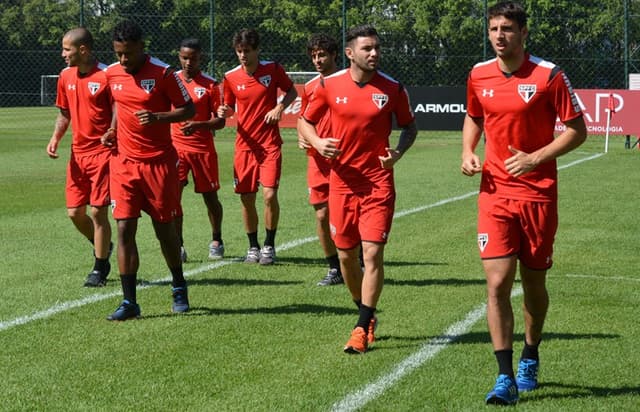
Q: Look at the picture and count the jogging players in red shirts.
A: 7